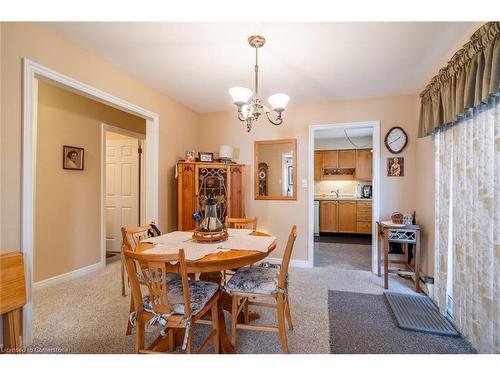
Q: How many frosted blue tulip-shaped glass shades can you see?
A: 0